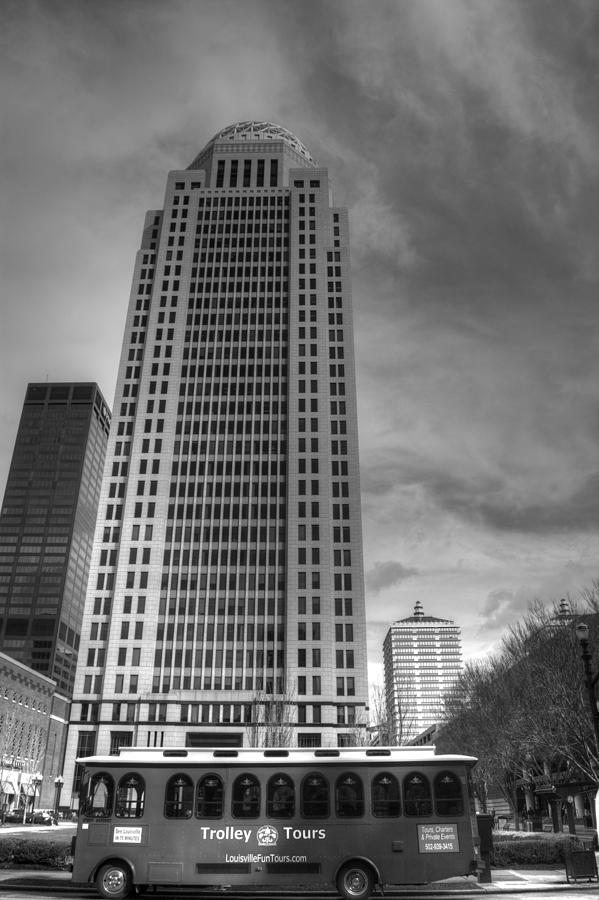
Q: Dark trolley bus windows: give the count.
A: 11